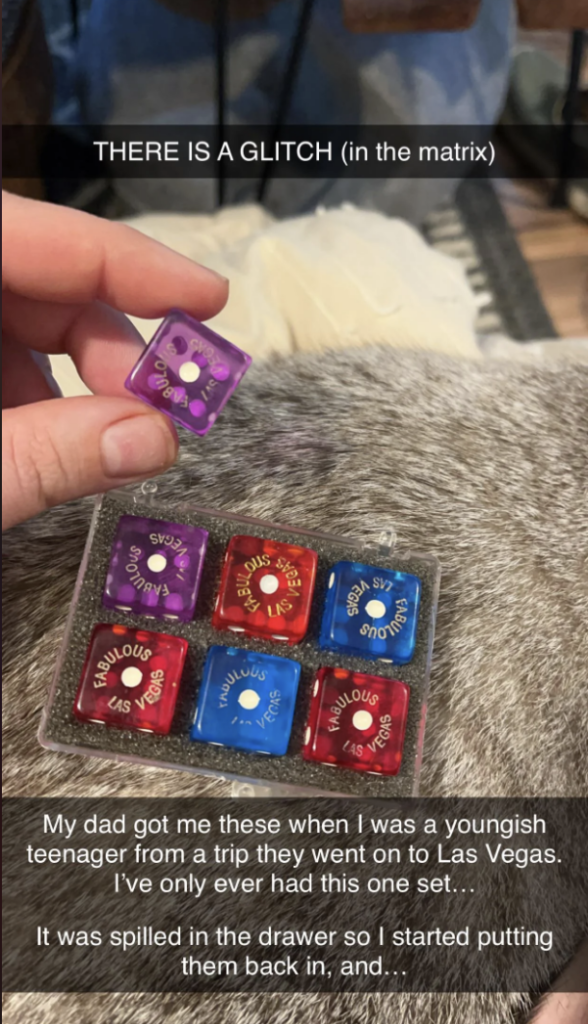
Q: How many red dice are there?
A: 3